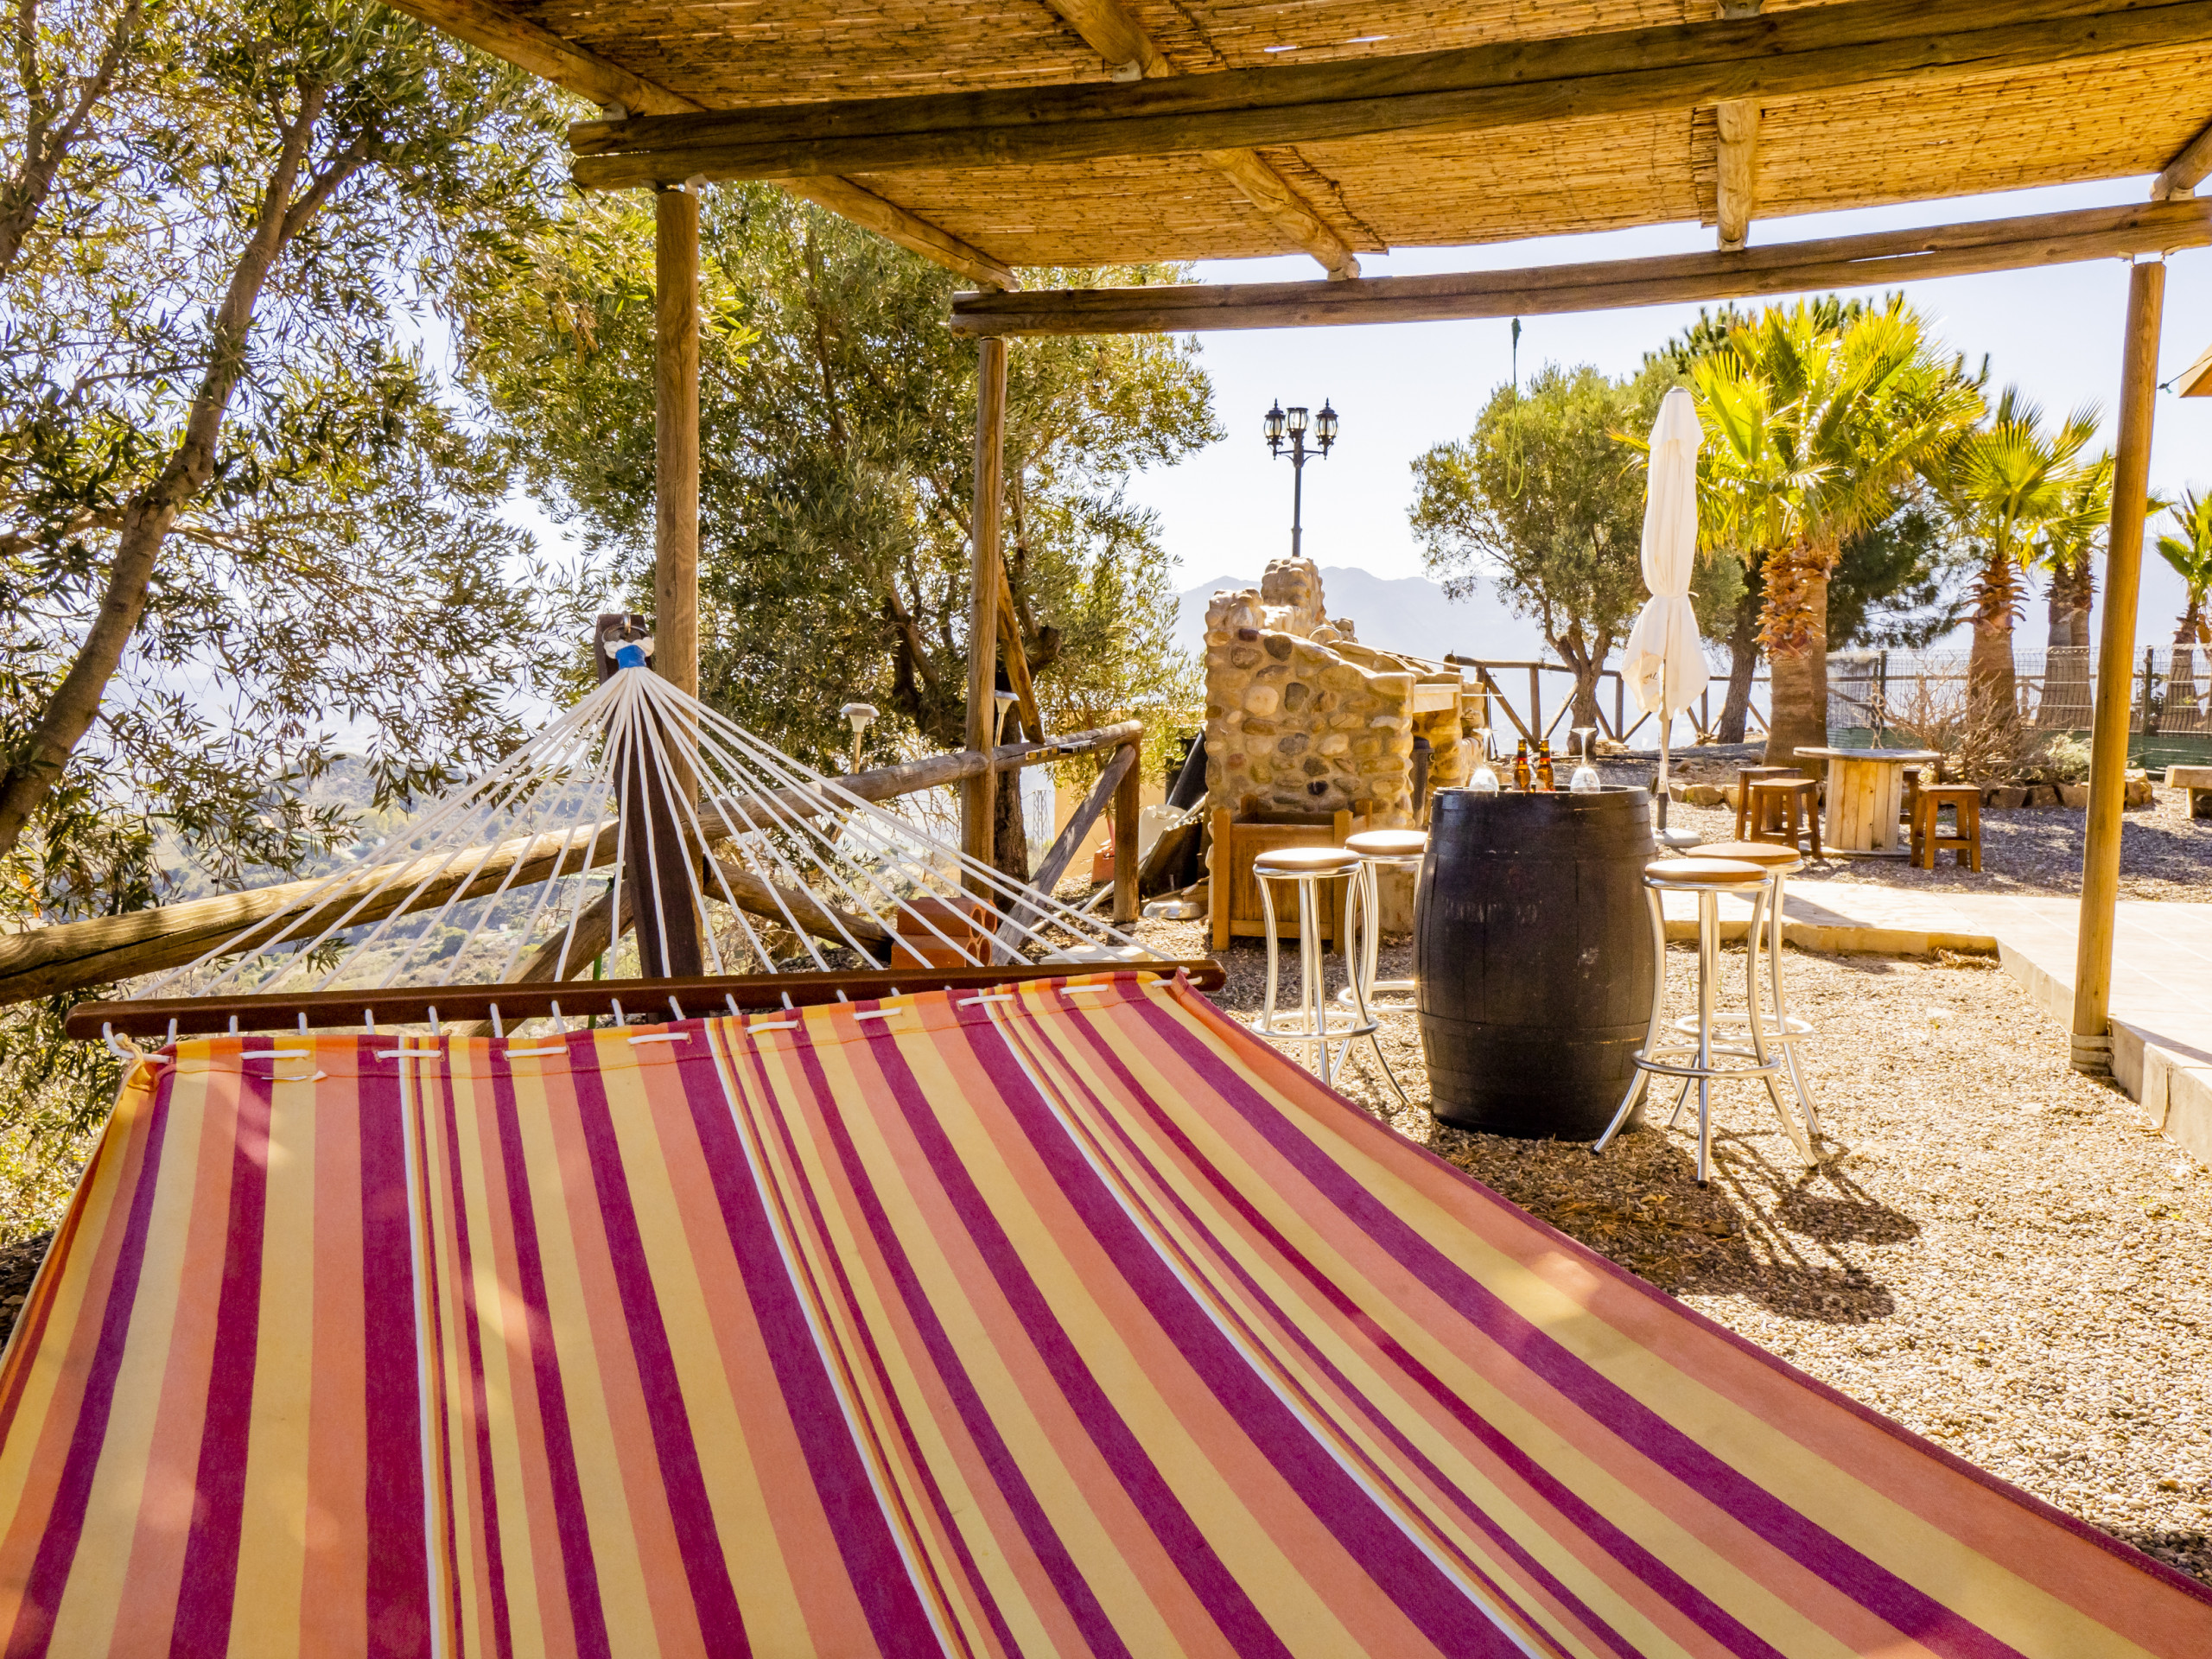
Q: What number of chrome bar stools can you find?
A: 4